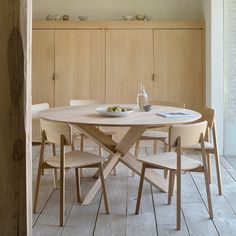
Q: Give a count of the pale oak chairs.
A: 6